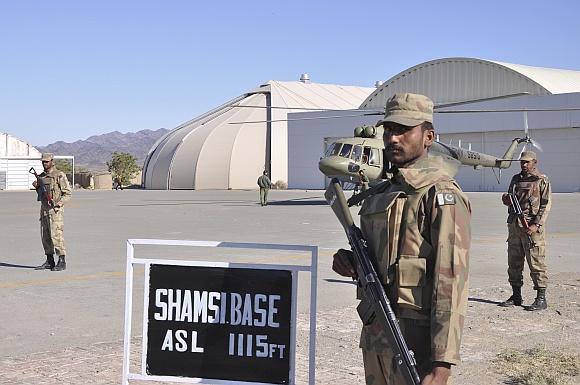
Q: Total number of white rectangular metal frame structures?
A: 1